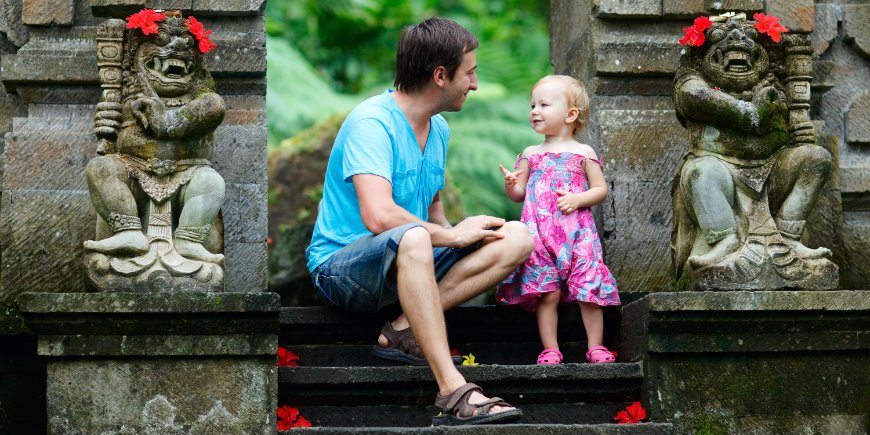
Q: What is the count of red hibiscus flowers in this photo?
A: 7